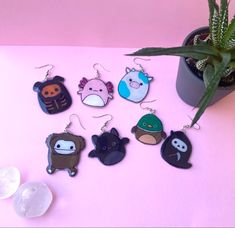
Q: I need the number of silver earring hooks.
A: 7